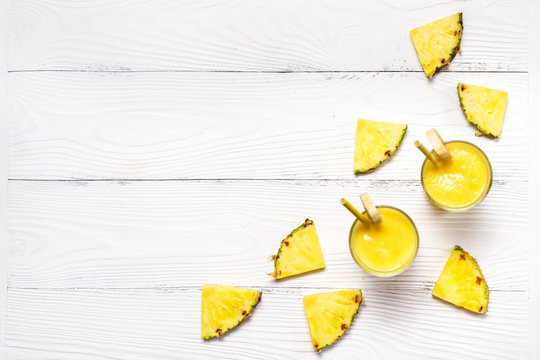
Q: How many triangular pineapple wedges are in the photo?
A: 7